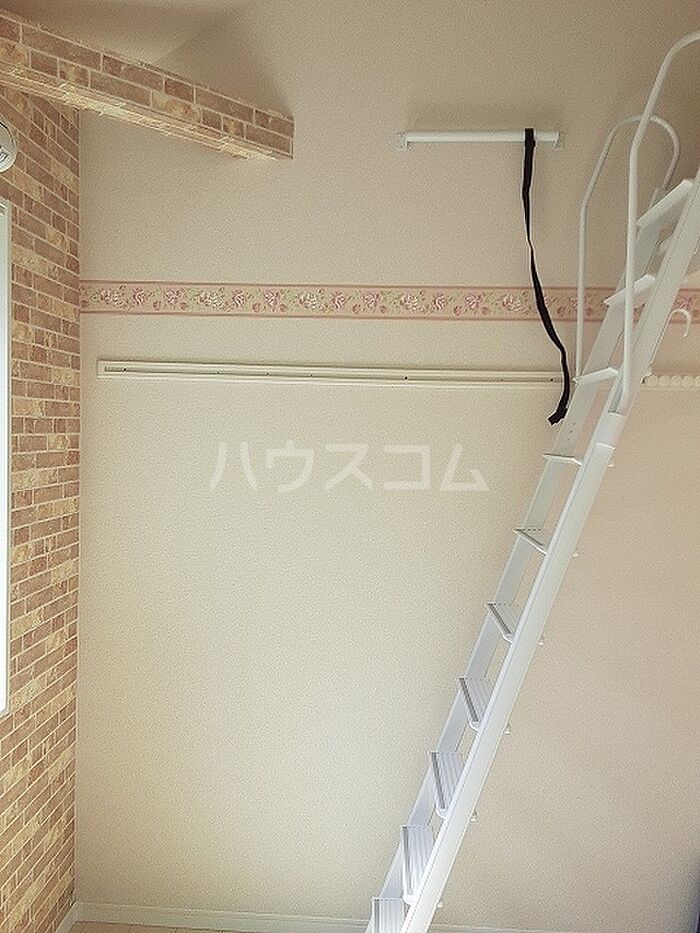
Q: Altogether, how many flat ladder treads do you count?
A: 10